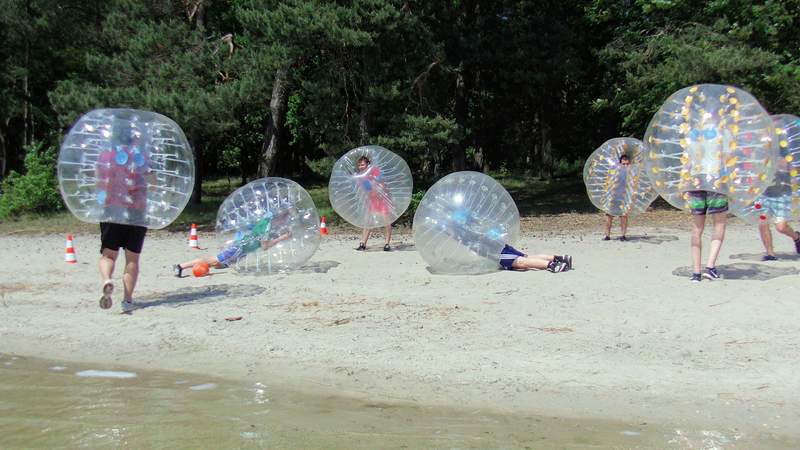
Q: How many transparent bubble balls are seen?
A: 7